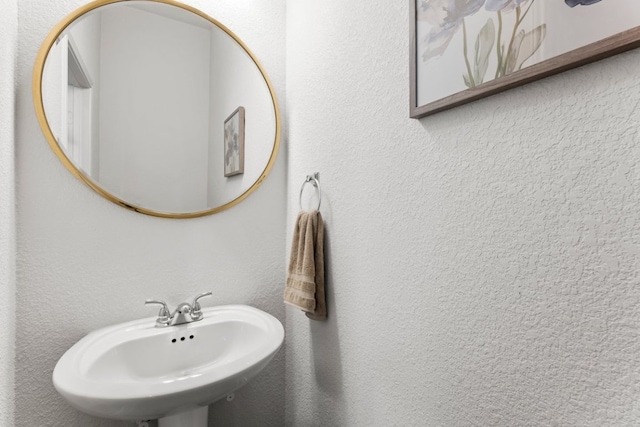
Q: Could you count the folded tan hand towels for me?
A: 1